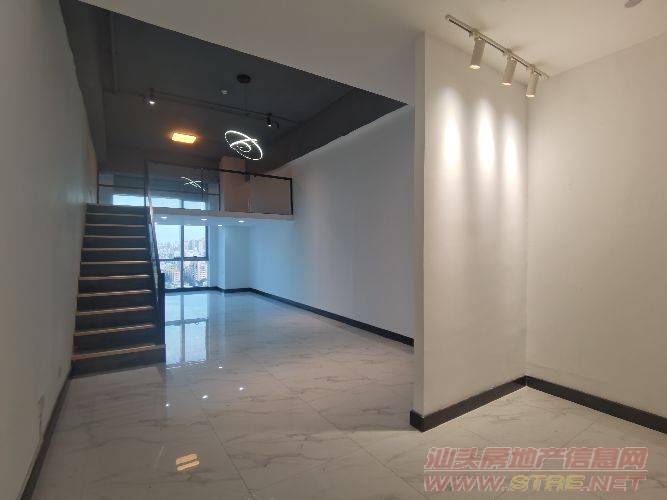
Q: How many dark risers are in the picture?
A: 11